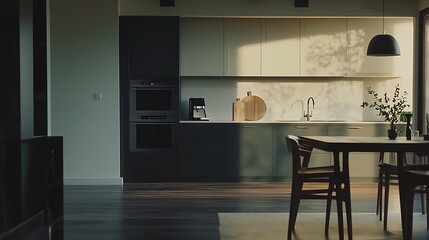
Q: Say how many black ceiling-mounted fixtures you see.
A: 3